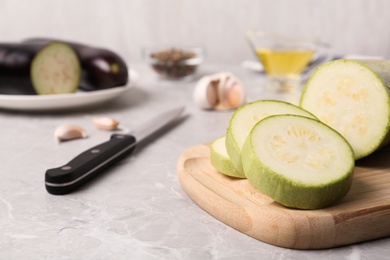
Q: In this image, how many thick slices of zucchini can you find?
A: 3